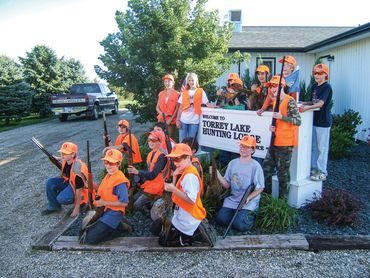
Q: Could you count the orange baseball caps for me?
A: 13